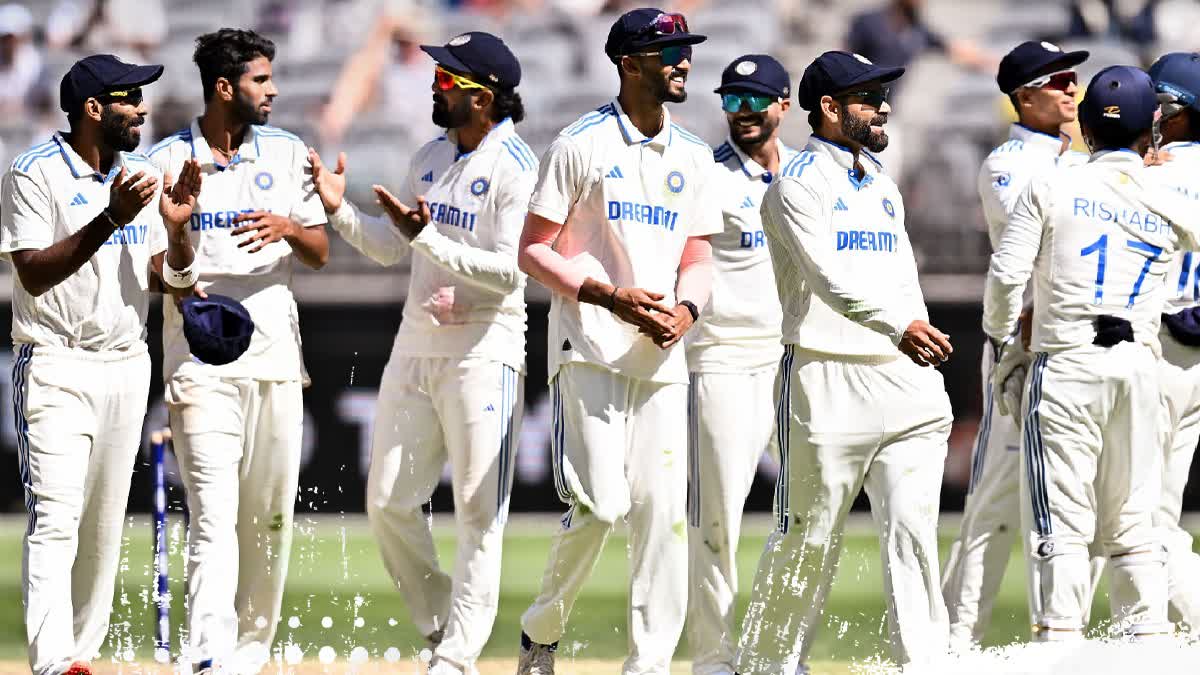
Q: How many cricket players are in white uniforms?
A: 9